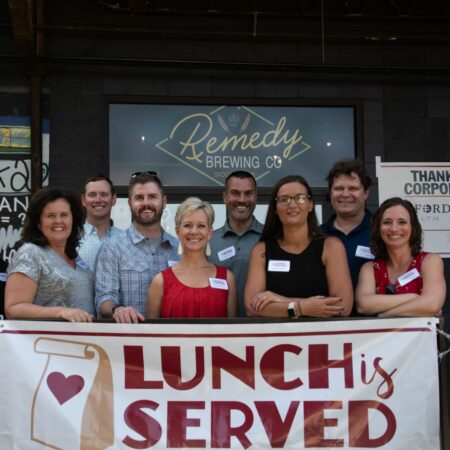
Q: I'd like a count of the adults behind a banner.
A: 8